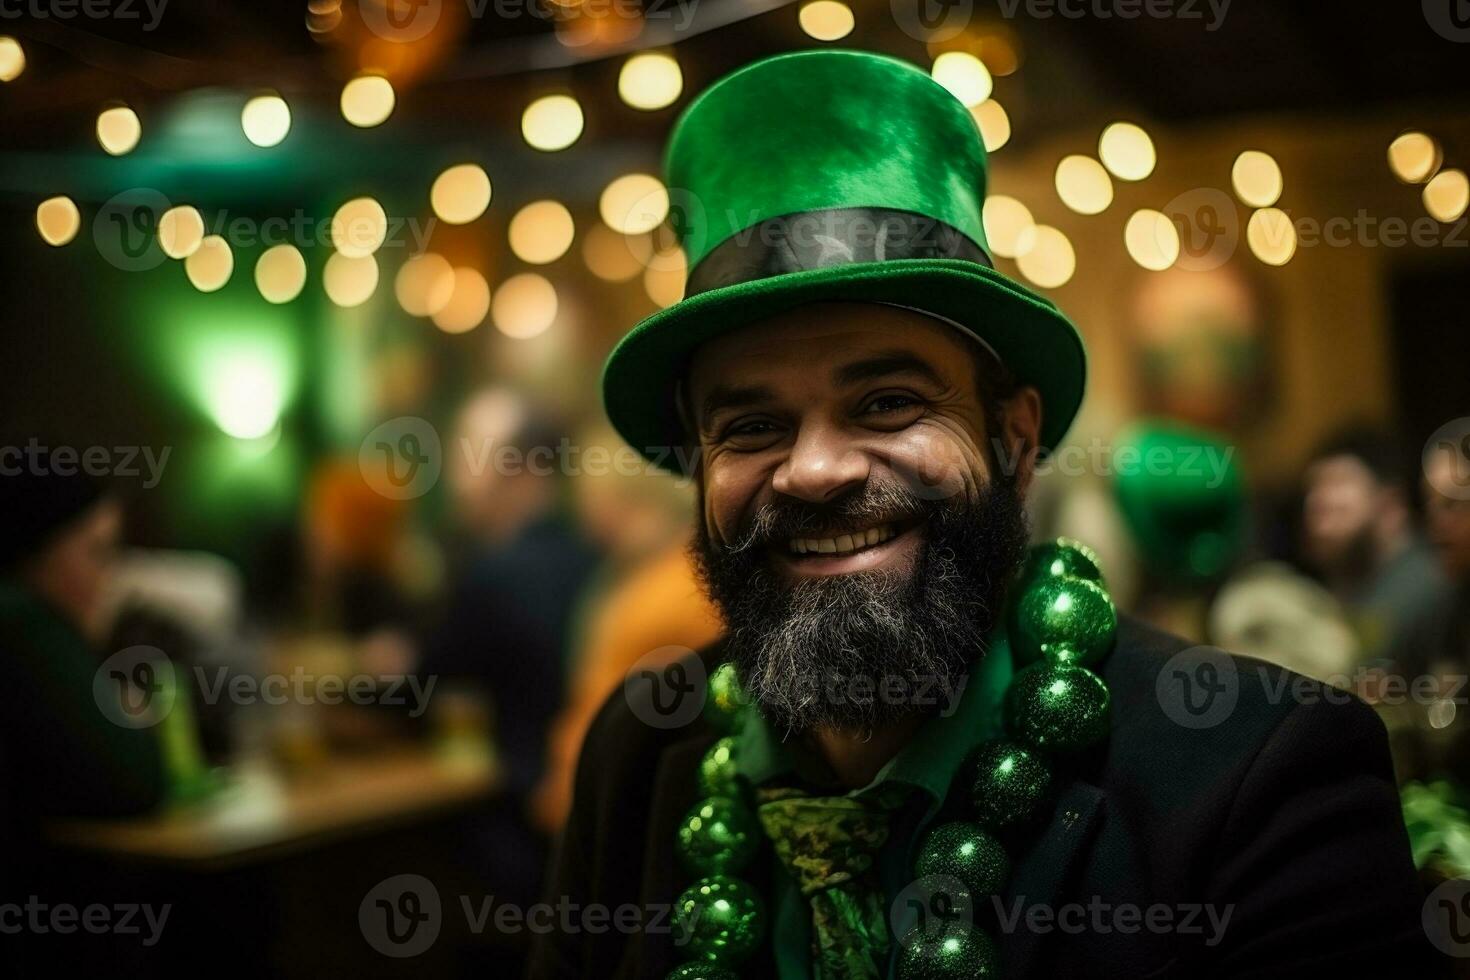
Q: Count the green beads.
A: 11